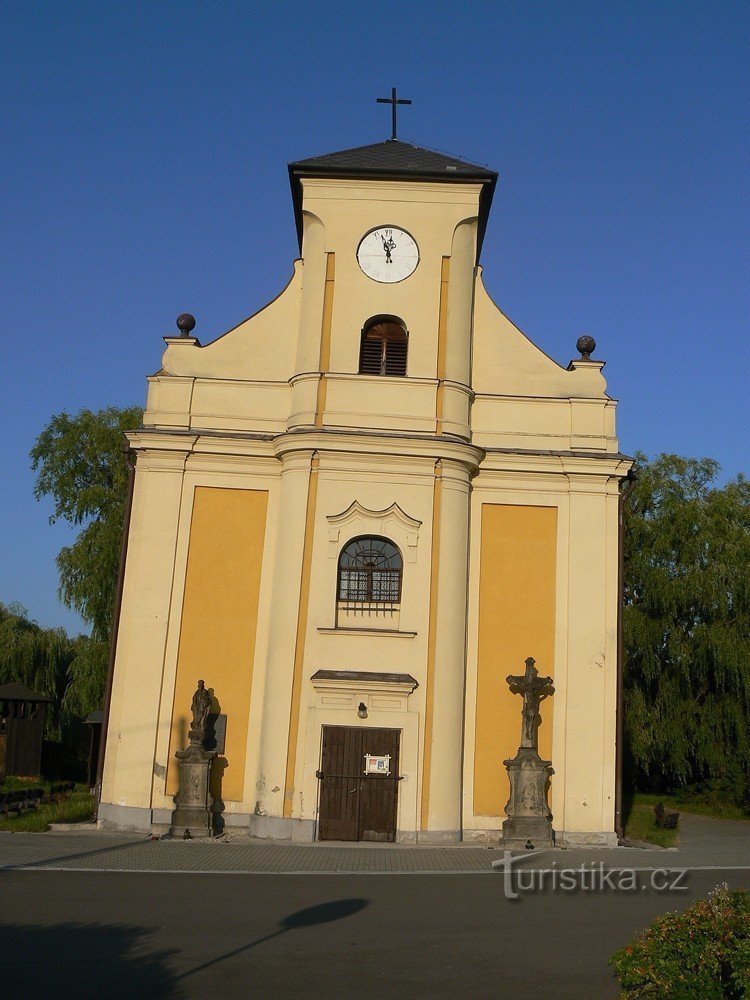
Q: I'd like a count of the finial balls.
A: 2